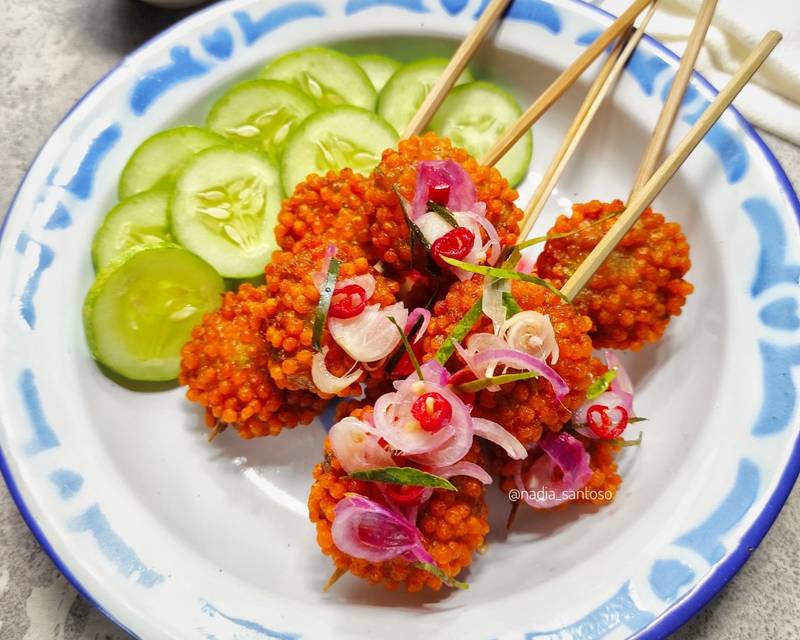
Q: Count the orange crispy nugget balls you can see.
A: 8